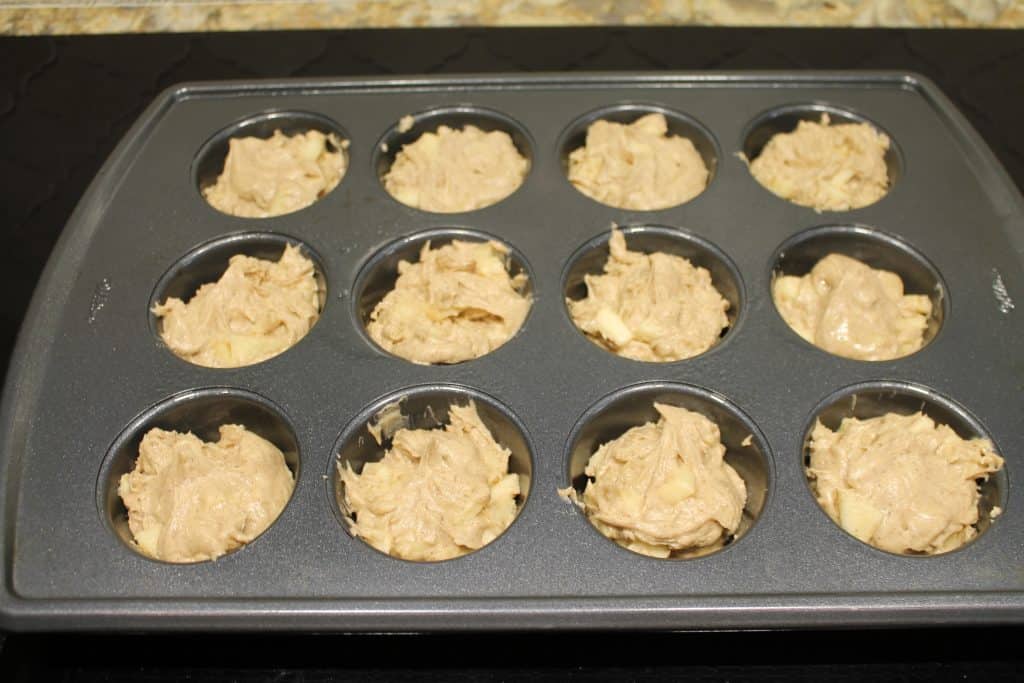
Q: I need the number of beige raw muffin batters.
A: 12